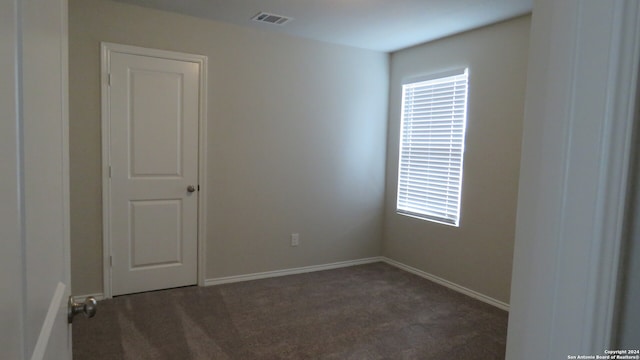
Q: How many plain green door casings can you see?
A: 0